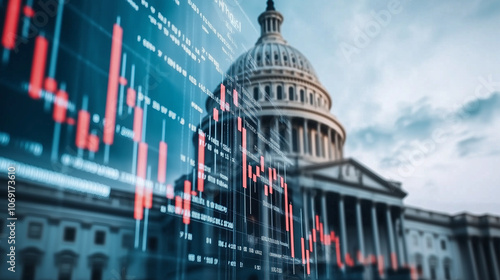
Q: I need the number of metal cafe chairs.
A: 0